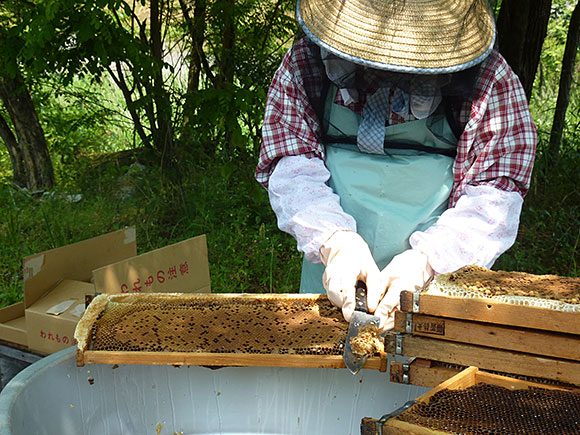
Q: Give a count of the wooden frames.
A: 6